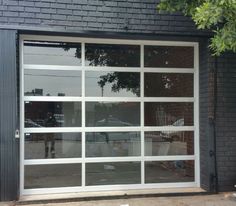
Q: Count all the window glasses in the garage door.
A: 15